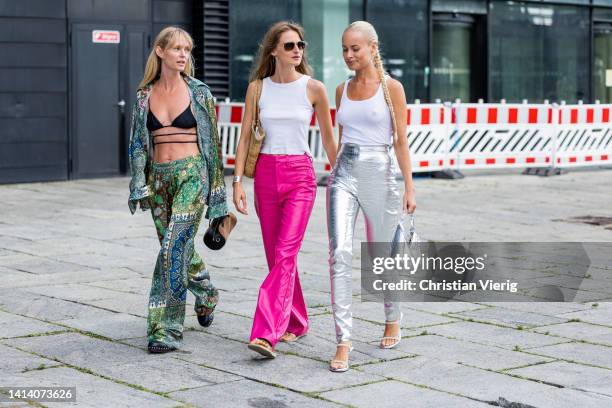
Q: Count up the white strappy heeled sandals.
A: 2